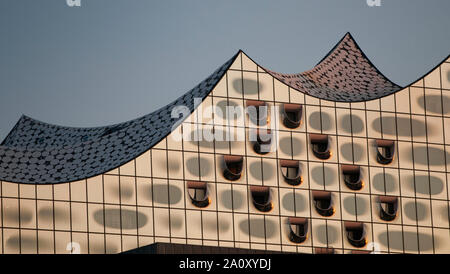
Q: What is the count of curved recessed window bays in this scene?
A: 14